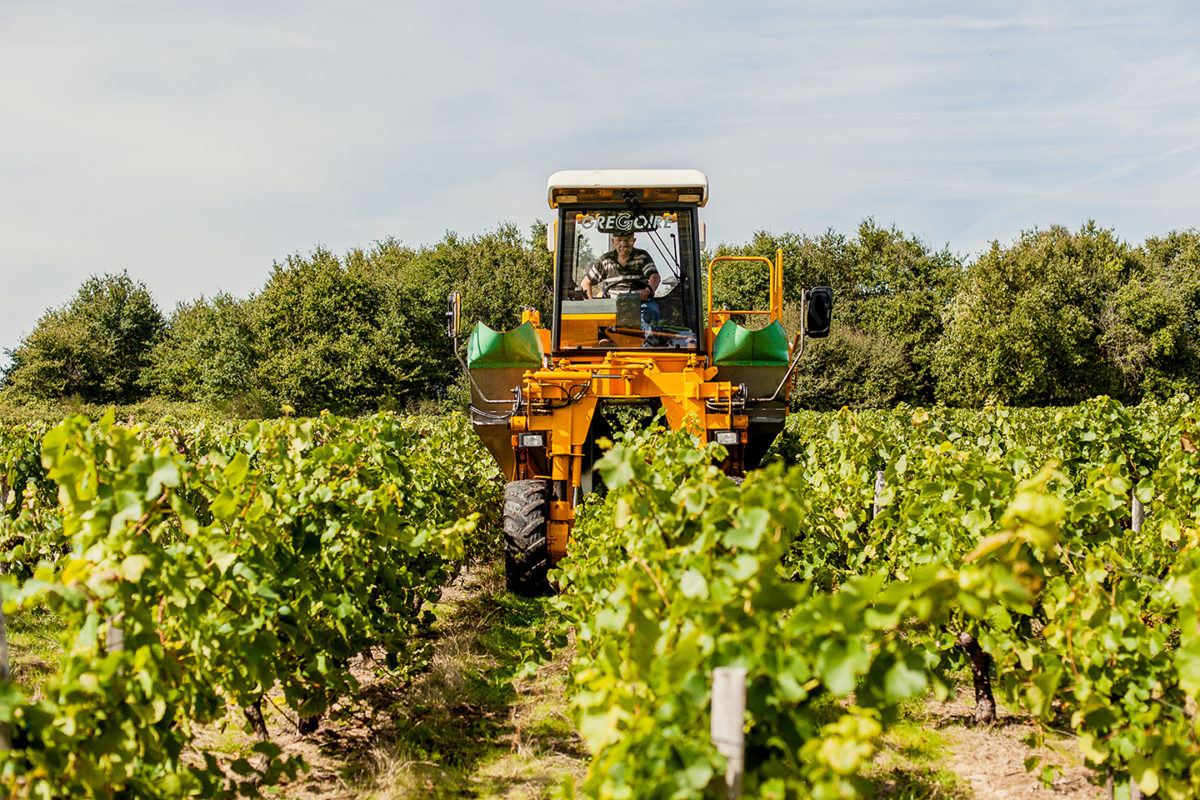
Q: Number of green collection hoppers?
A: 2